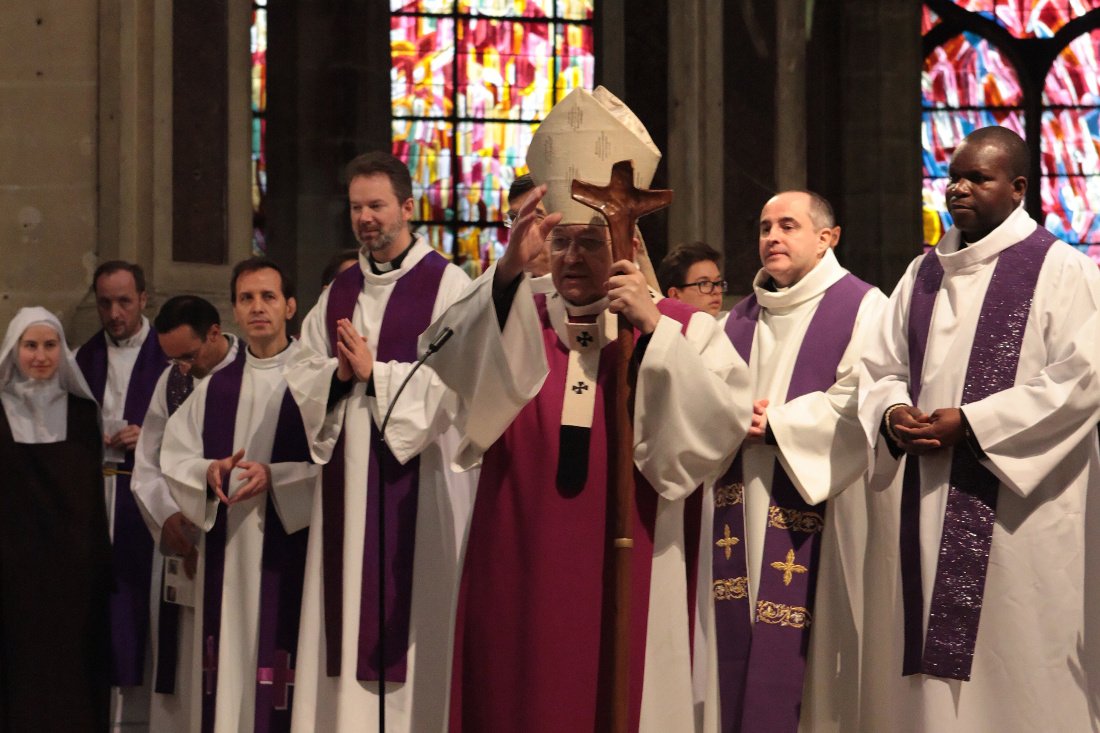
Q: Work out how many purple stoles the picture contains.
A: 6